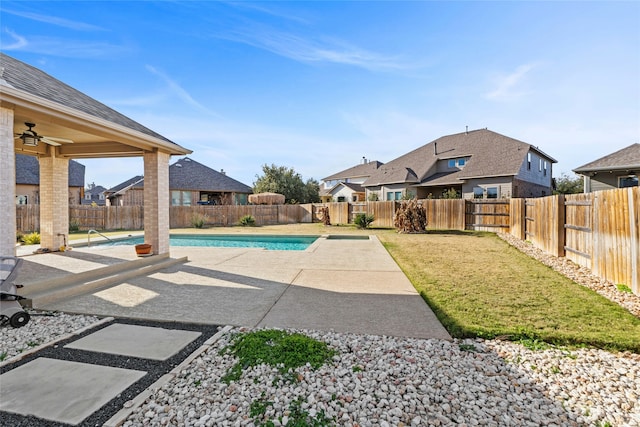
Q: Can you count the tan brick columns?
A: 3